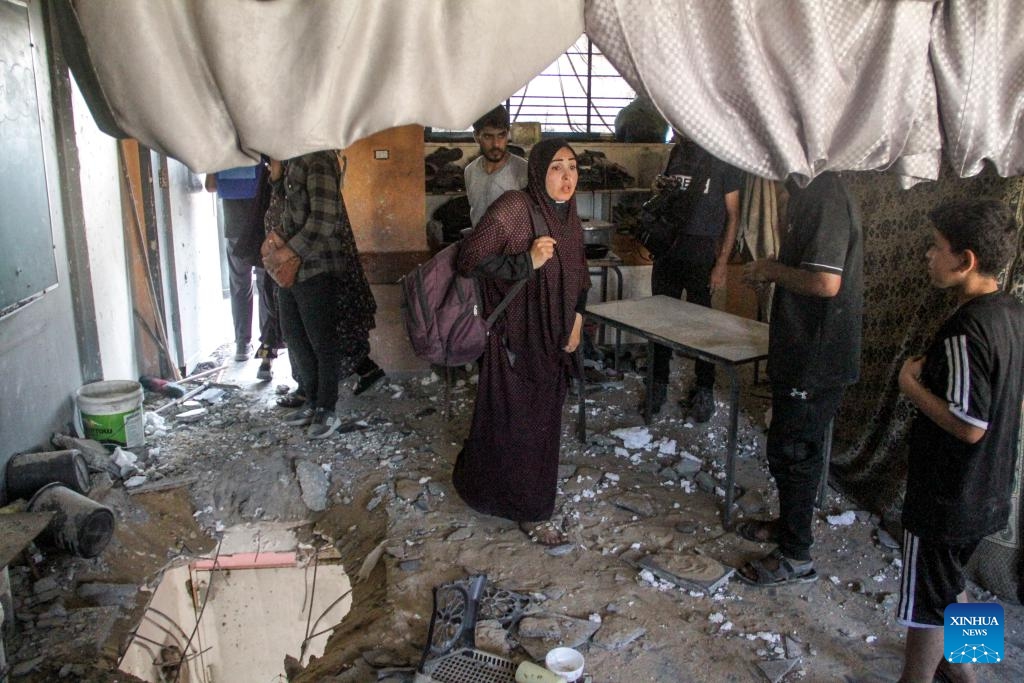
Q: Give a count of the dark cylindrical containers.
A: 2